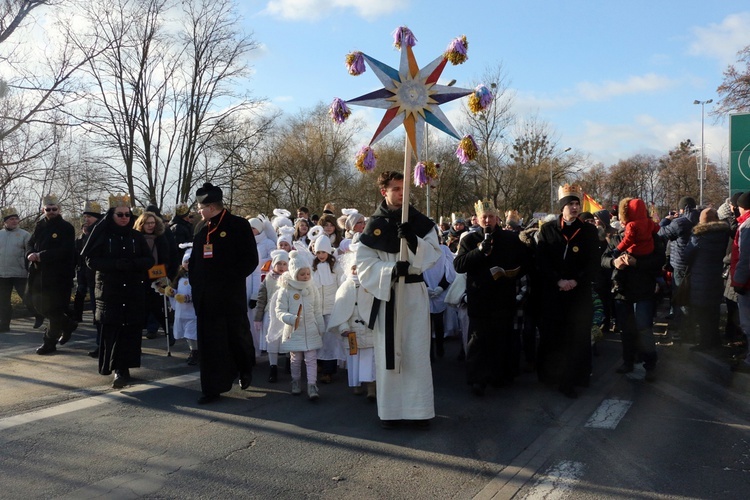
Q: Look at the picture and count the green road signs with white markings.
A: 1